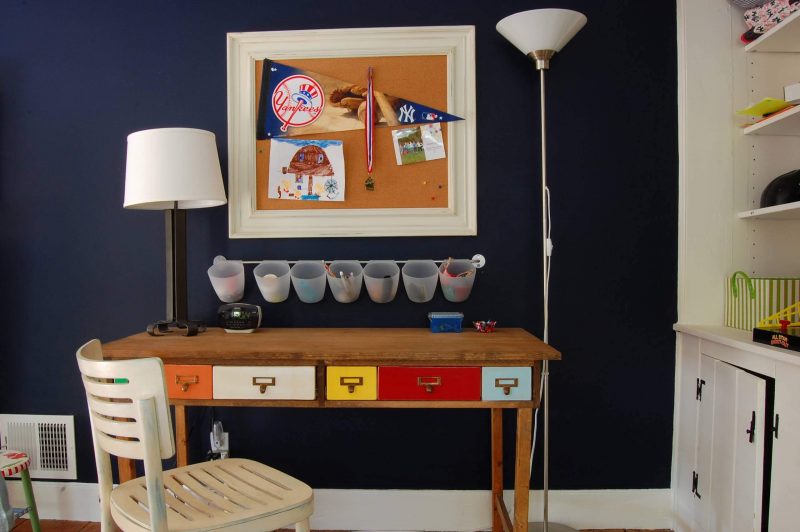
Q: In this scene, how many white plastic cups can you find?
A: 7